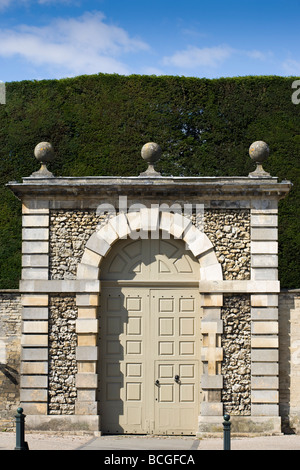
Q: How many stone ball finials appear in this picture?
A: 3